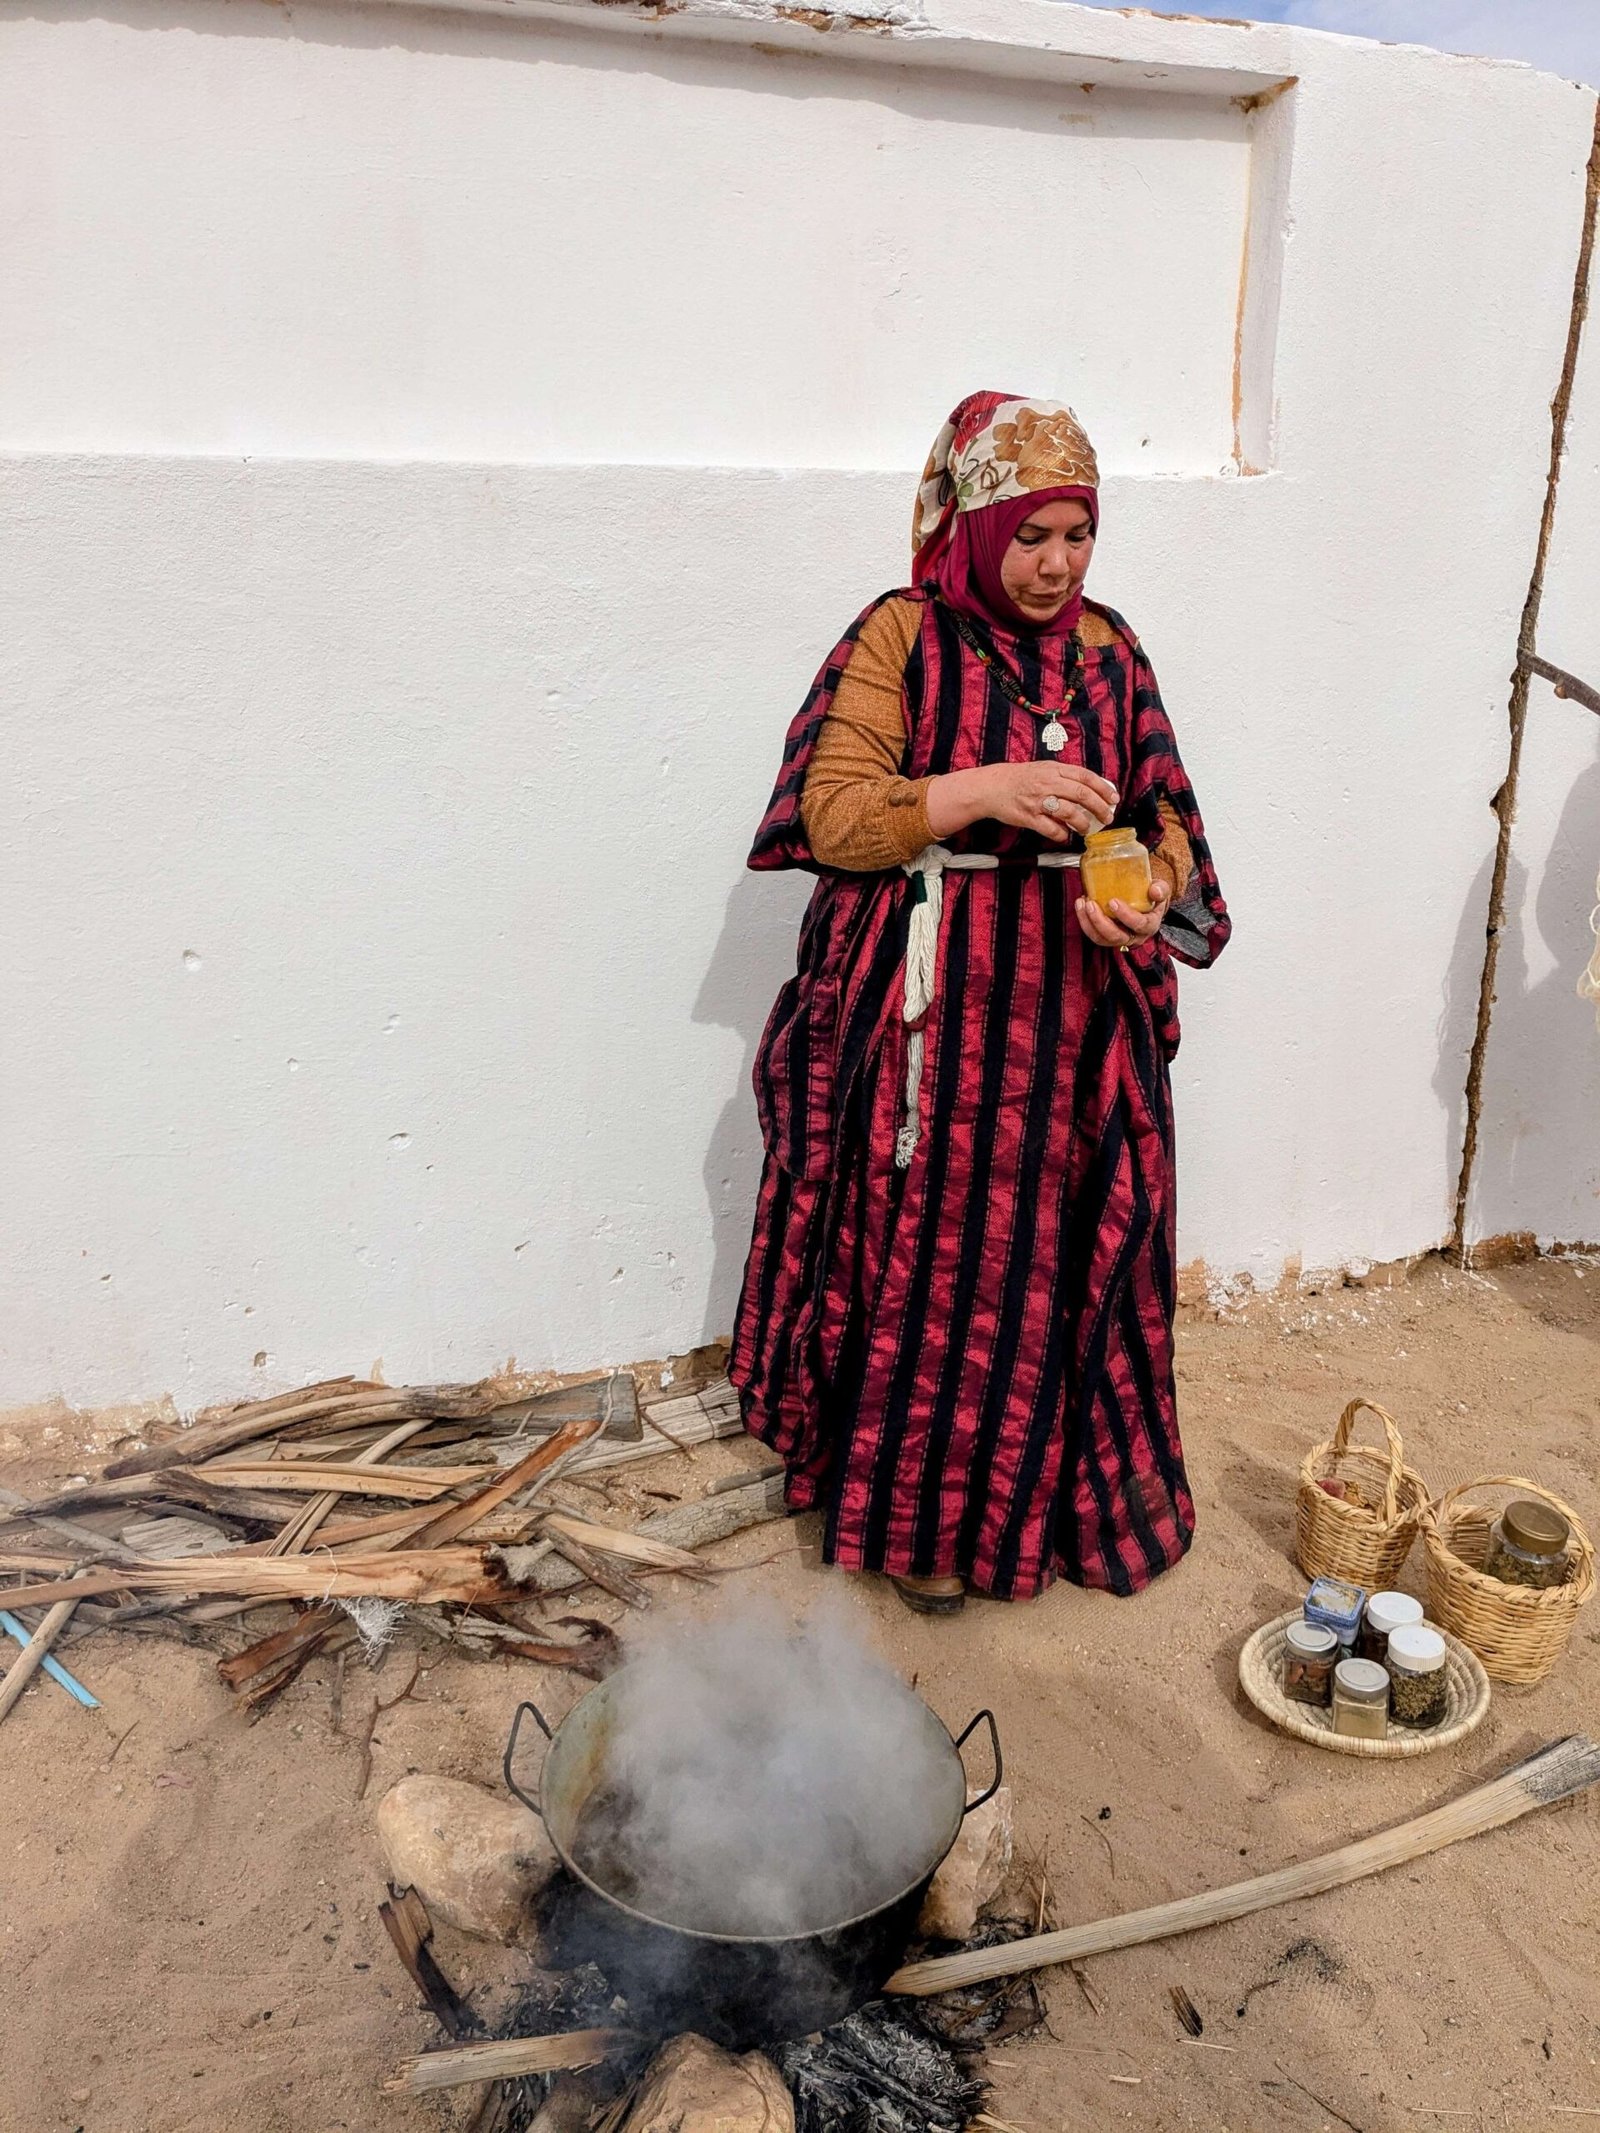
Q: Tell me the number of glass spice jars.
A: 6